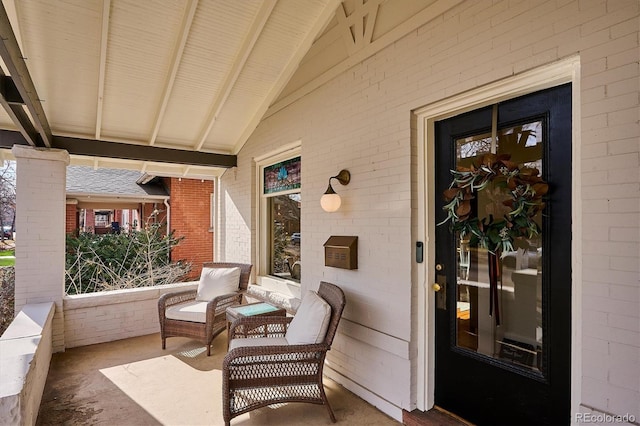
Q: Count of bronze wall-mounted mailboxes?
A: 1